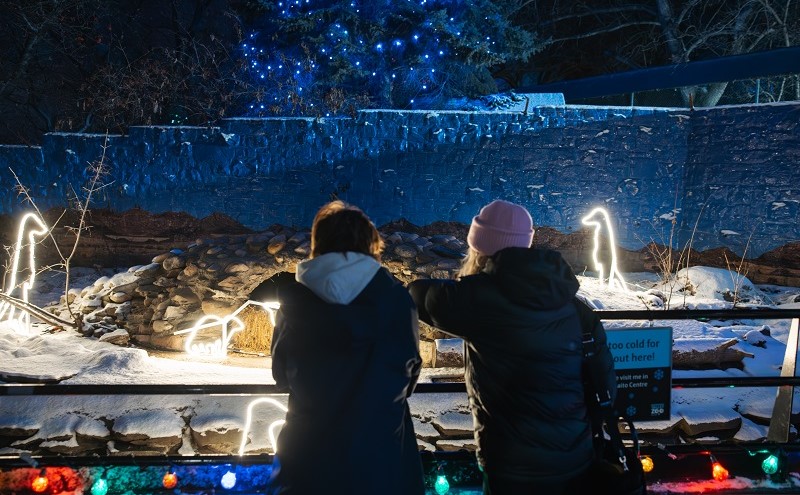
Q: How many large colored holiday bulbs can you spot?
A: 8